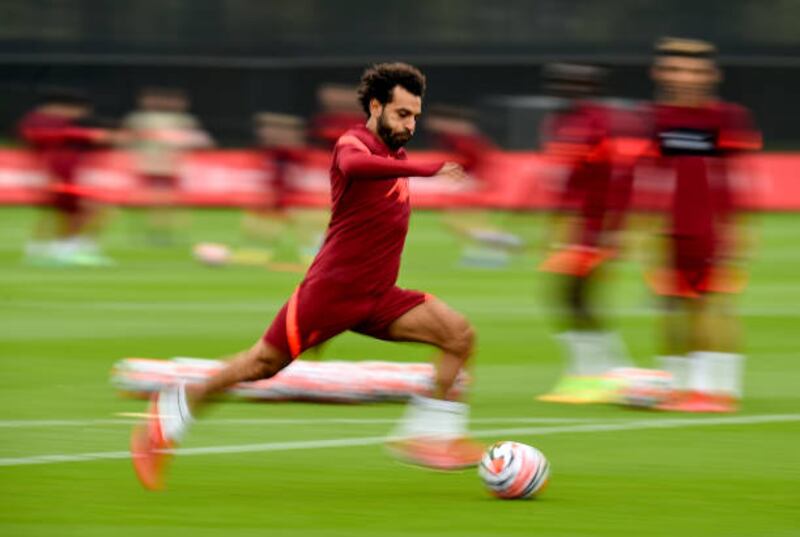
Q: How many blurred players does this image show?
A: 7